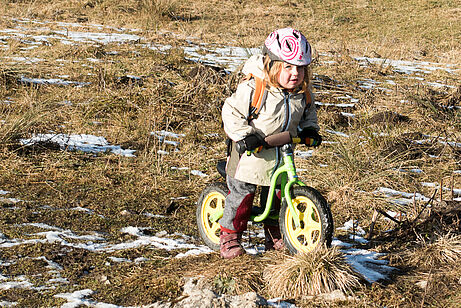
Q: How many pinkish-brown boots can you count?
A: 2